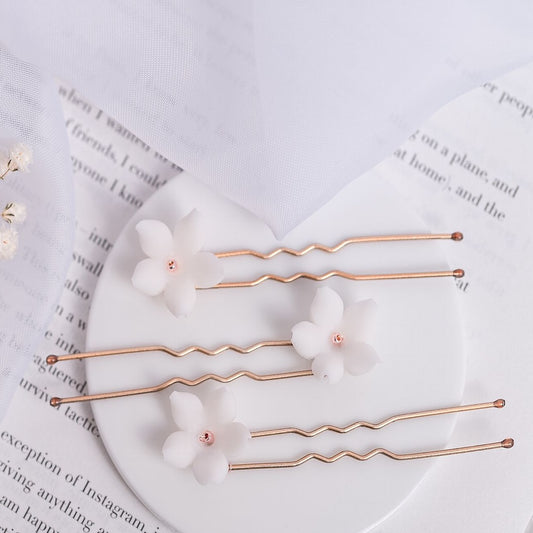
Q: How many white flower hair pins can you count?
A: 3